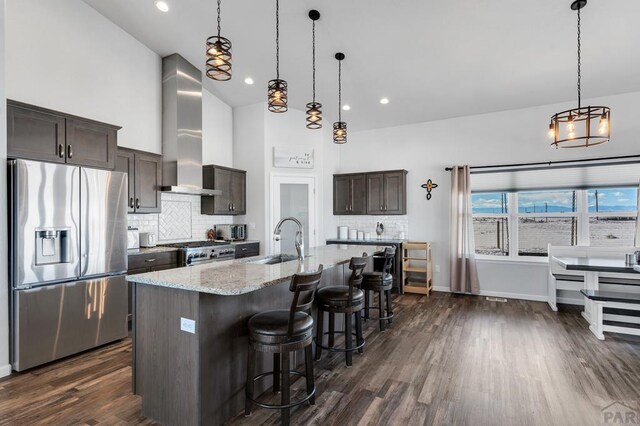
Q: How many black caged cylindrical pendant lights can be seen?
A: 4